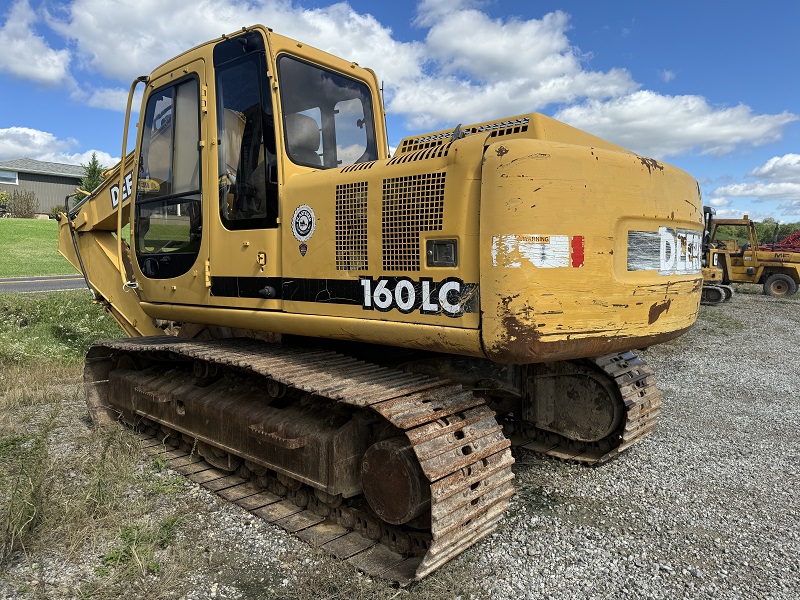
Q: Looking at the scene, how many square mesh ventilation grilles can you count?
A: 2